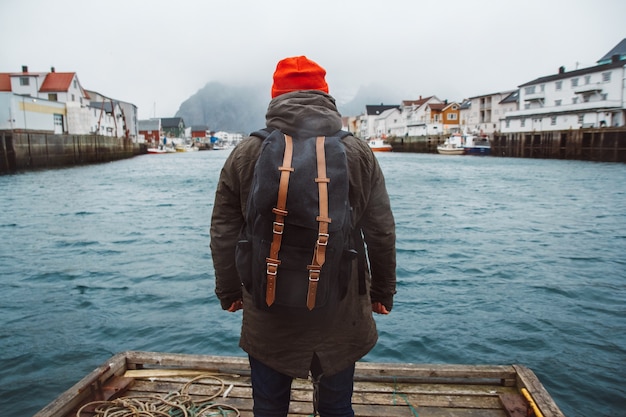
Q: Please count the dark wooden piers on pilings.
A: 2